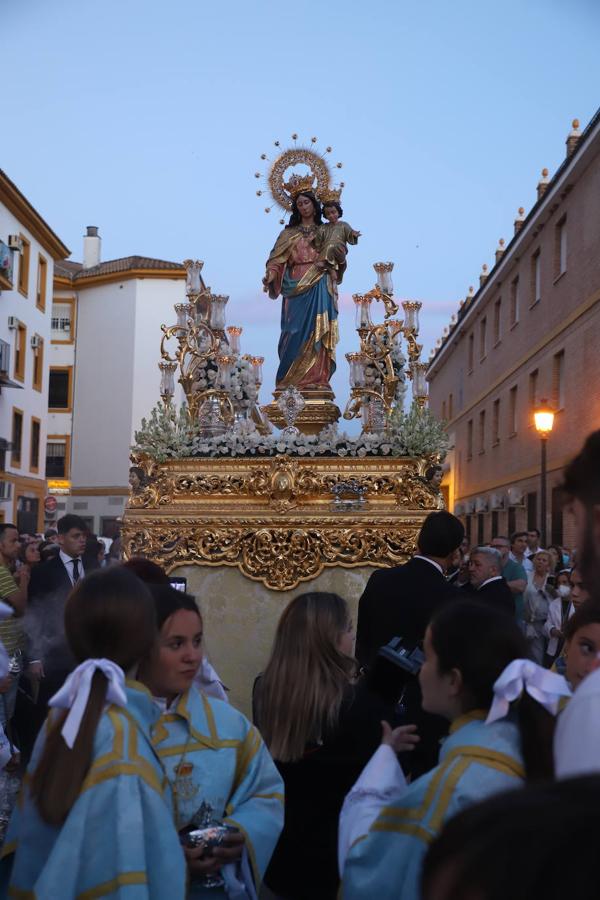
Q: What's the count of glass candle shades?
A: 13